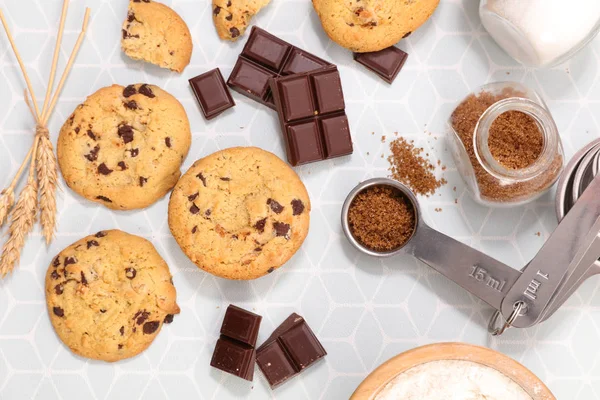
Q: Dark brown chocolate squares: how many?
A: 13